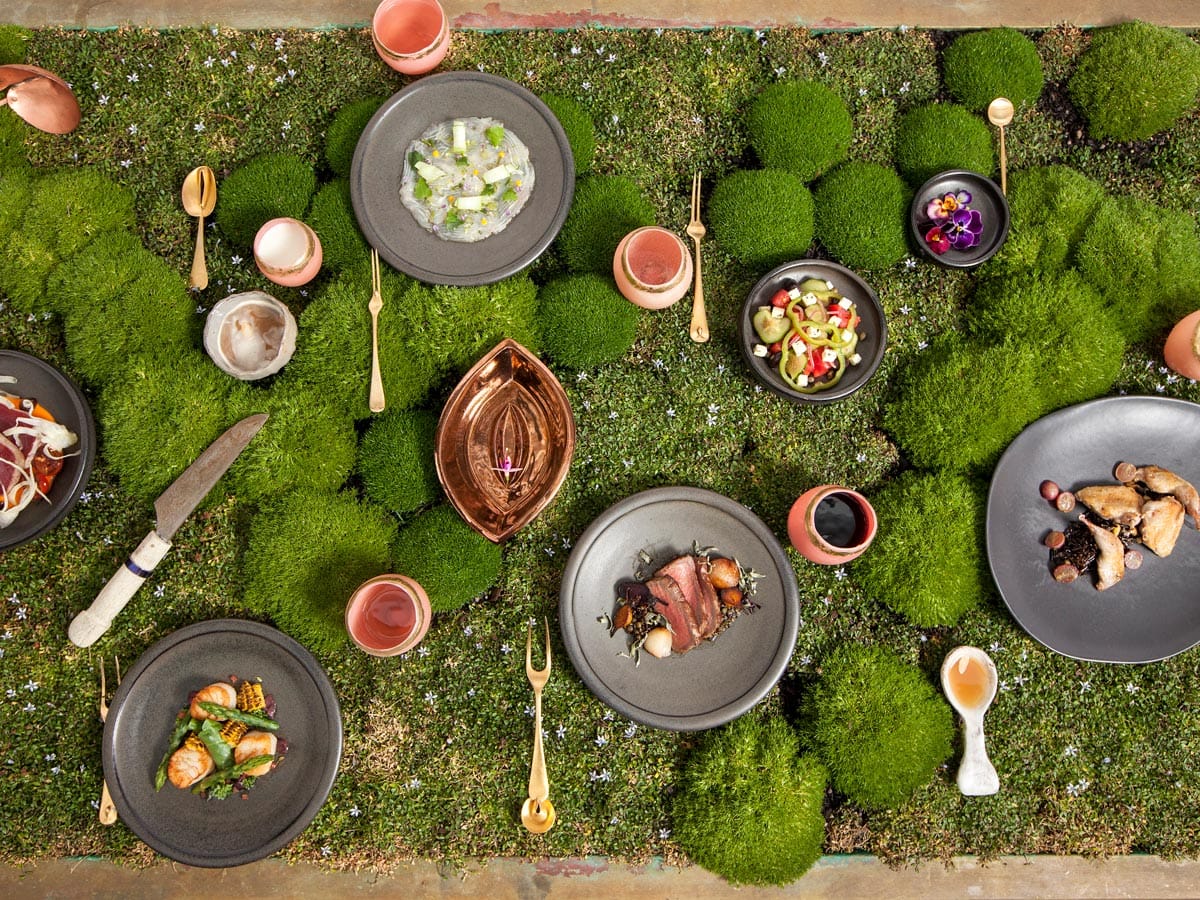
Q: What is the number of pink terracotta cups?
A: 6